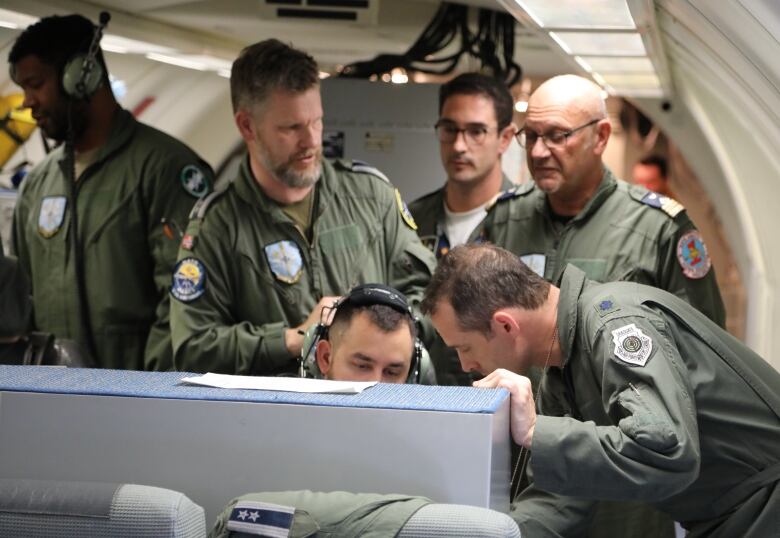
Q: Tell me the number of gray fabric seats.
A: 2